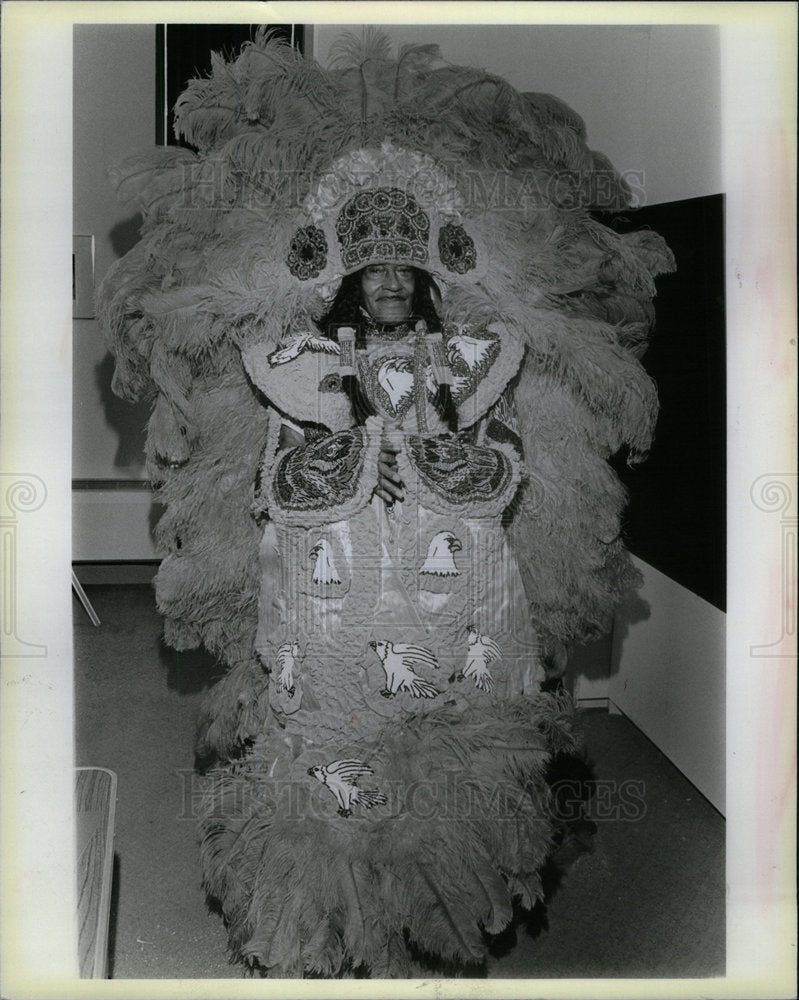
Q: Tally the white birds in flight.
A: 5